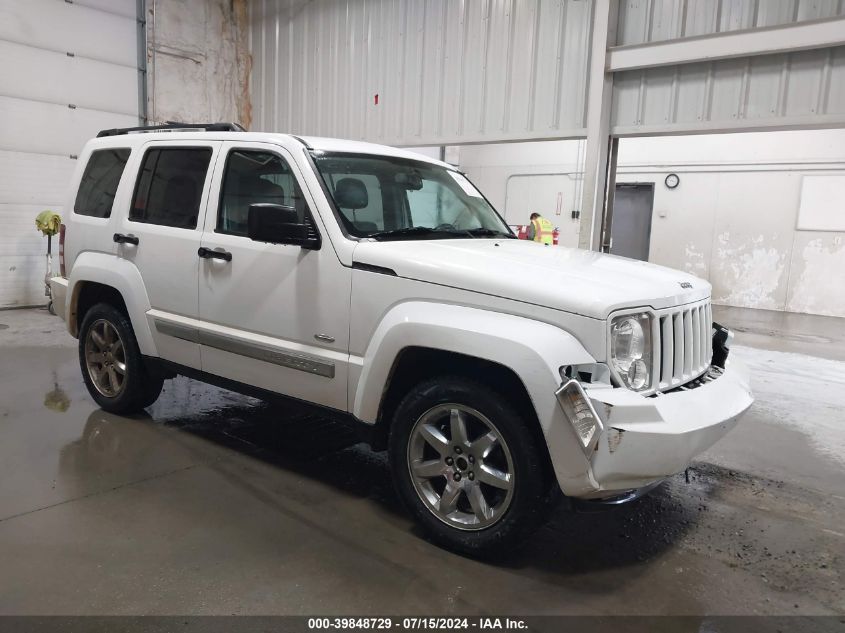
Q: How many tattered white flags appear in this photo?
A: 0